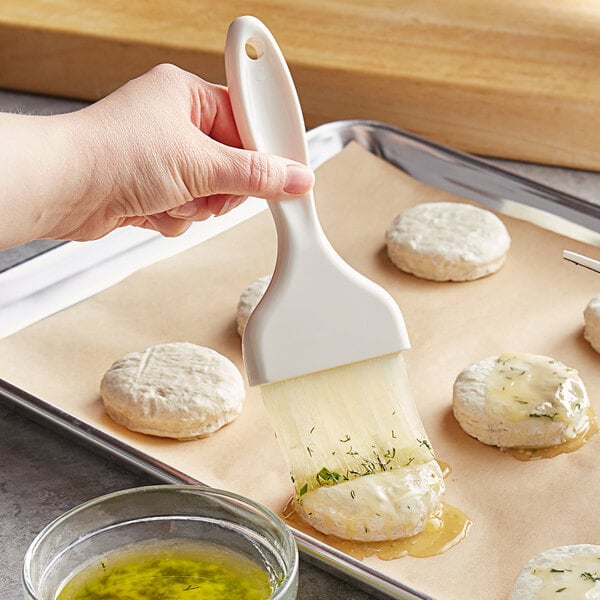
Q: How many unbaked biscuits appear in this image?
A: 7